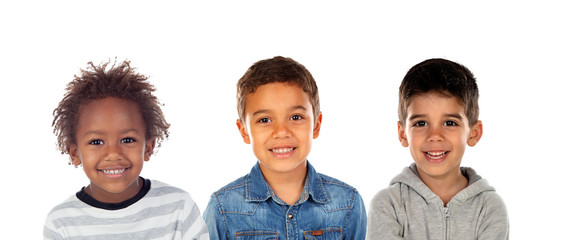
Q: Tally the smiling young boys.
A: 3